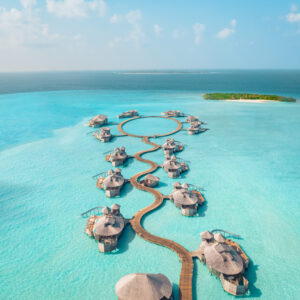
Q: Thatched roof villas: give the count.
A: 15